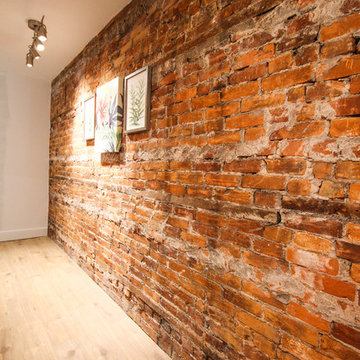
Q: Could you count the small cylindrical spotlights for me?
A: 4